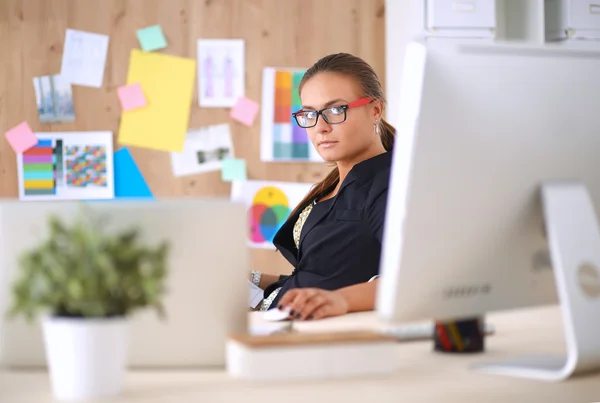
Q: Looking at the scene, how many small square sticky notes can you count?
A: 5